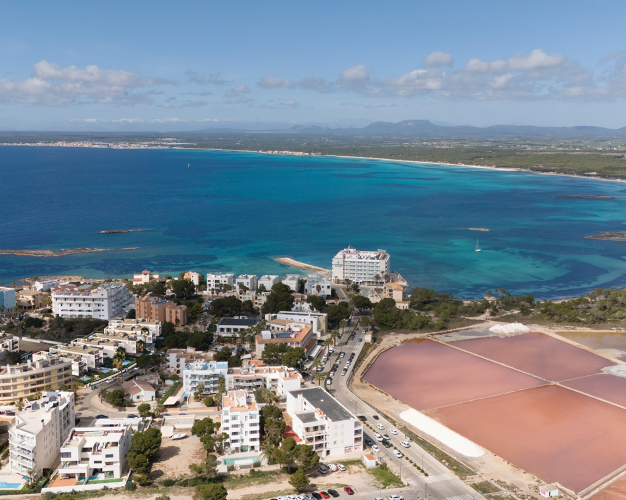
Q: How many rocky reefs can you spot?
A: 5